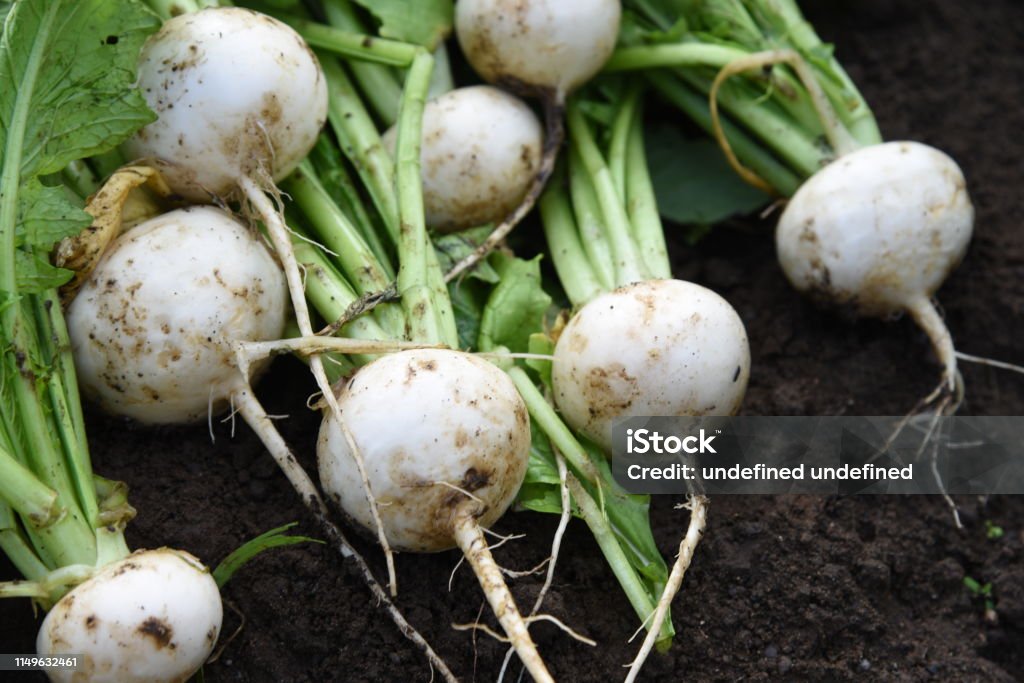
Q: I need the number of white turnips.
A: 8